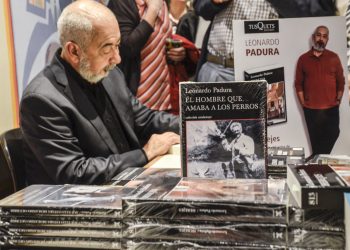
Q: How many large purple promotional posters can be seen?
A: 0